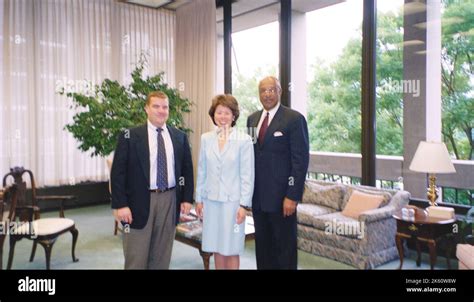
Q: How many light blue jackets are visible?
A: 1